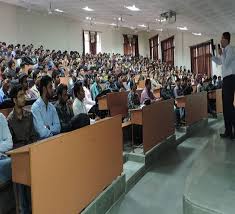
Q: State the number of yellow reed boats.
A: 0